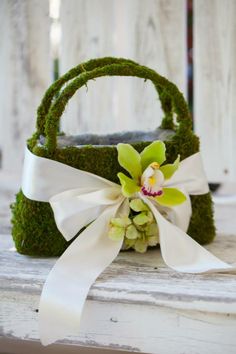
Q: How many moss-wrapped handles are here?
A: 2